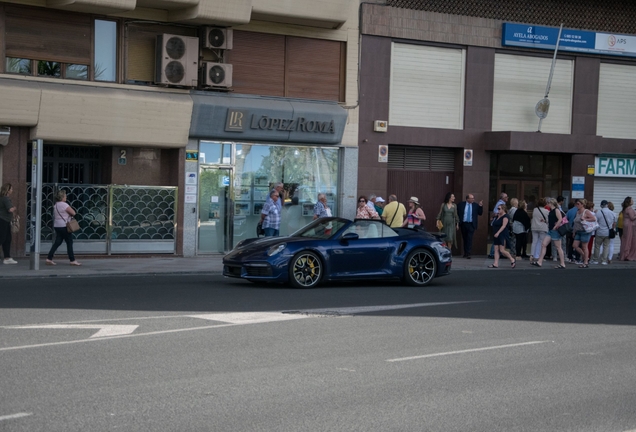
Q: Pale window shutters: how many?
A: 3